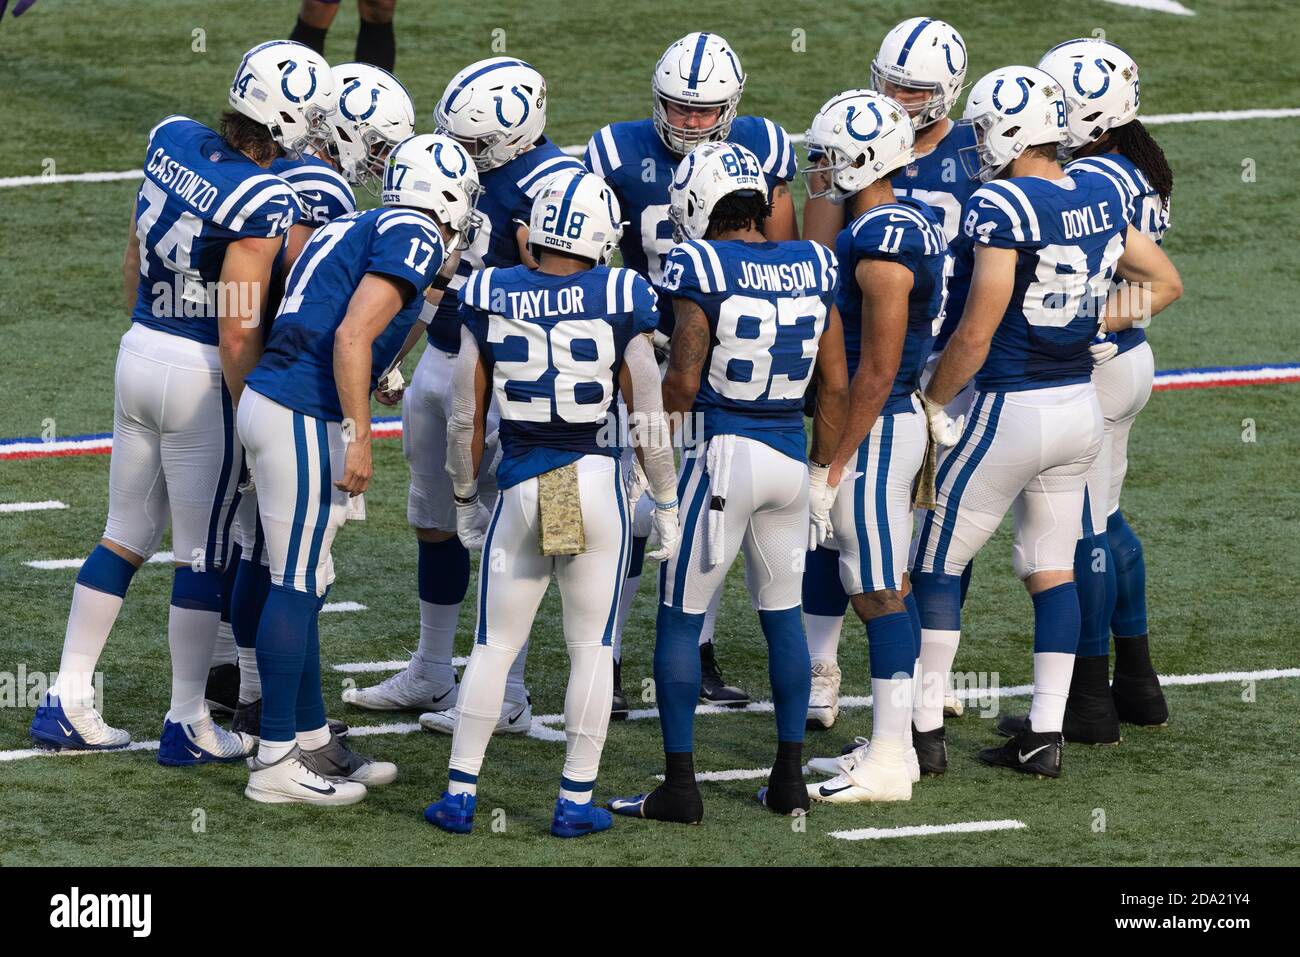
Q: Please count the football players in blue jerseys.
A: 11